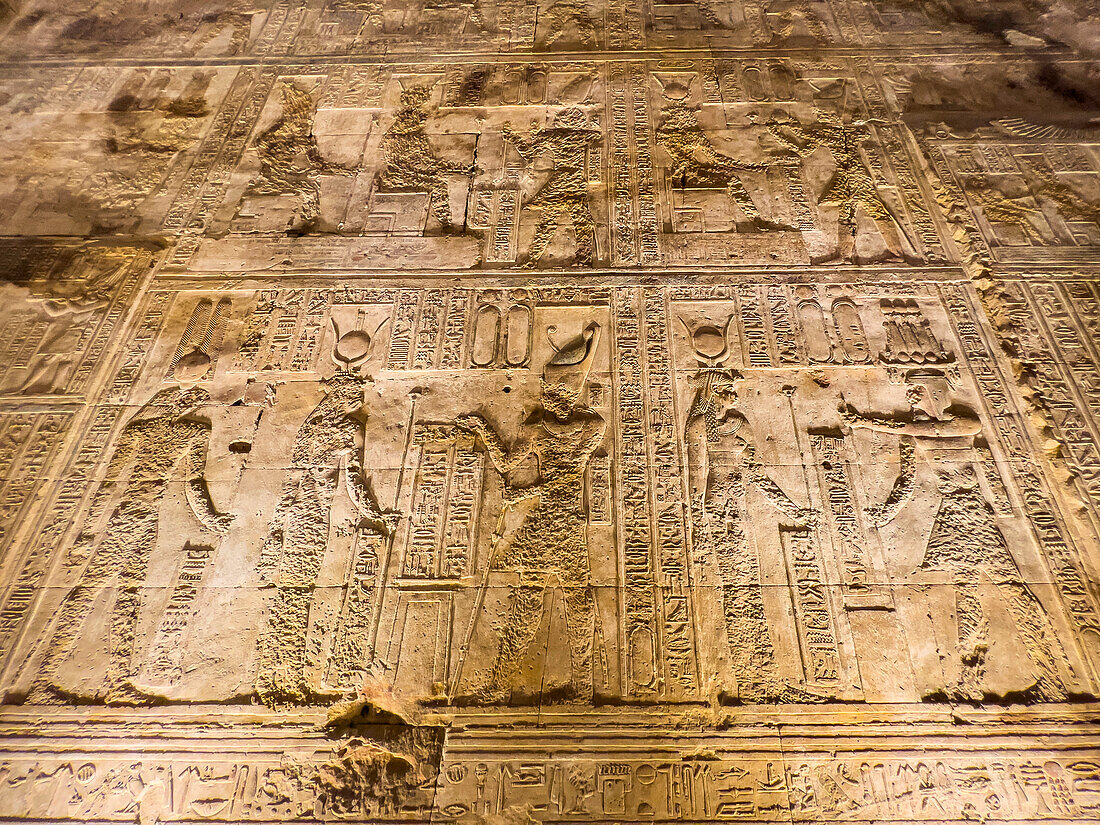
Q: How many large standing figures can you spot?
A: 5